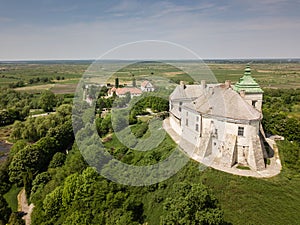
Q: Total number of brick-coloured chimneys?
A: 2